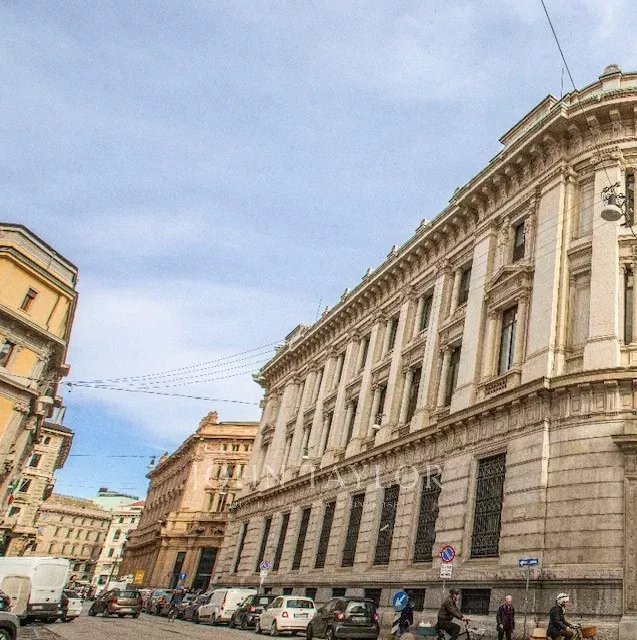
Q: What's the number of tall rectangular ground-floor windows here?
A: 9